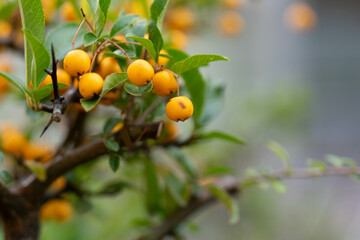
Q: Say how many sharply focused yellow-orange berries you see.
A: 5